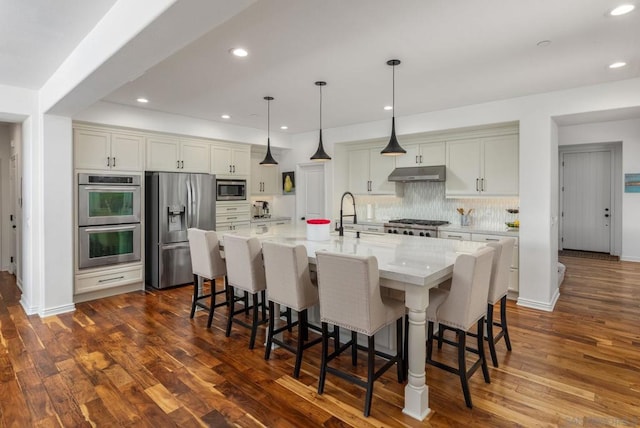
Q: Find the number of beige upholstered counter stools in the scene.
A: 6